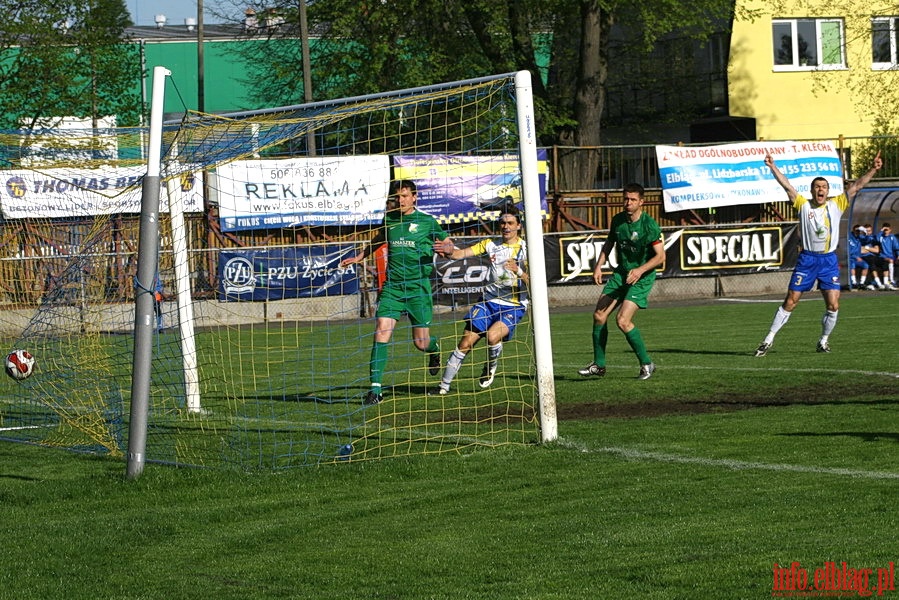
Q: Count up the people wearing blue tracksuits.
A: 3